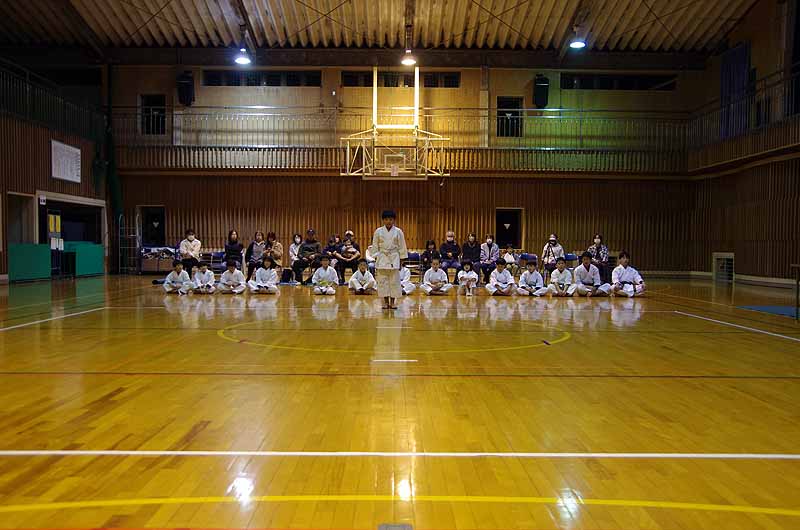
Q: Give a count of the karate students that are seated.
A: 14